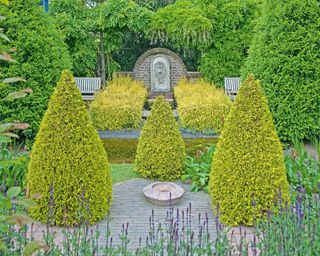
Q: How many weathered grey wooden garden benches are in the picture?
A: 2